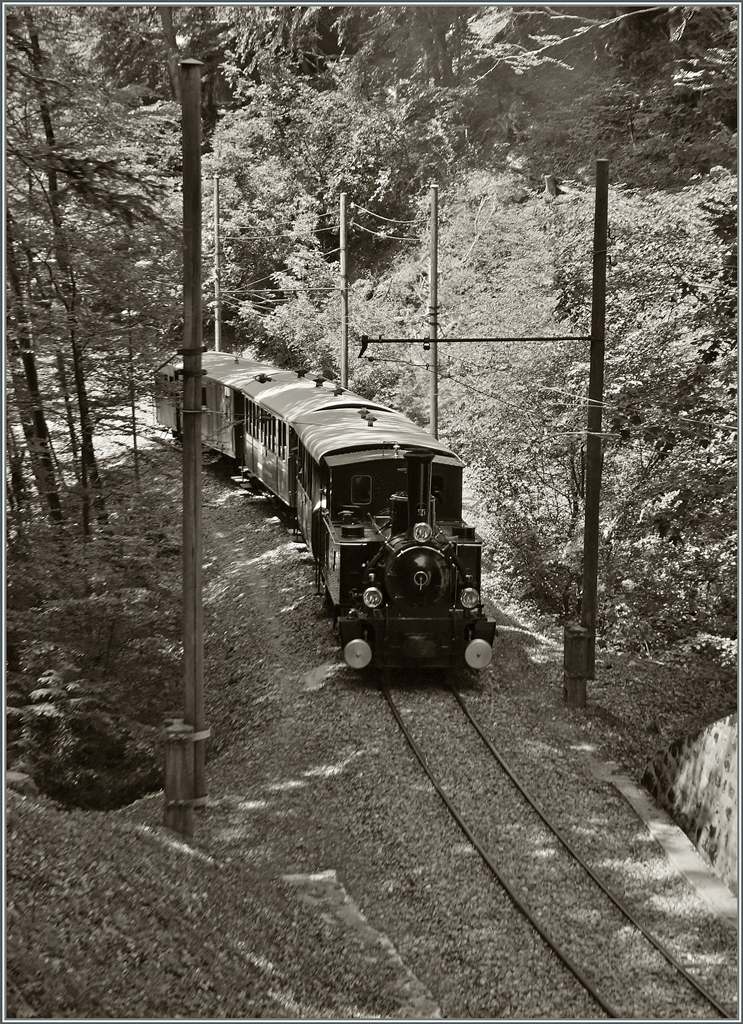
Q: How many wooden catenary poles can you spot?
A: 5